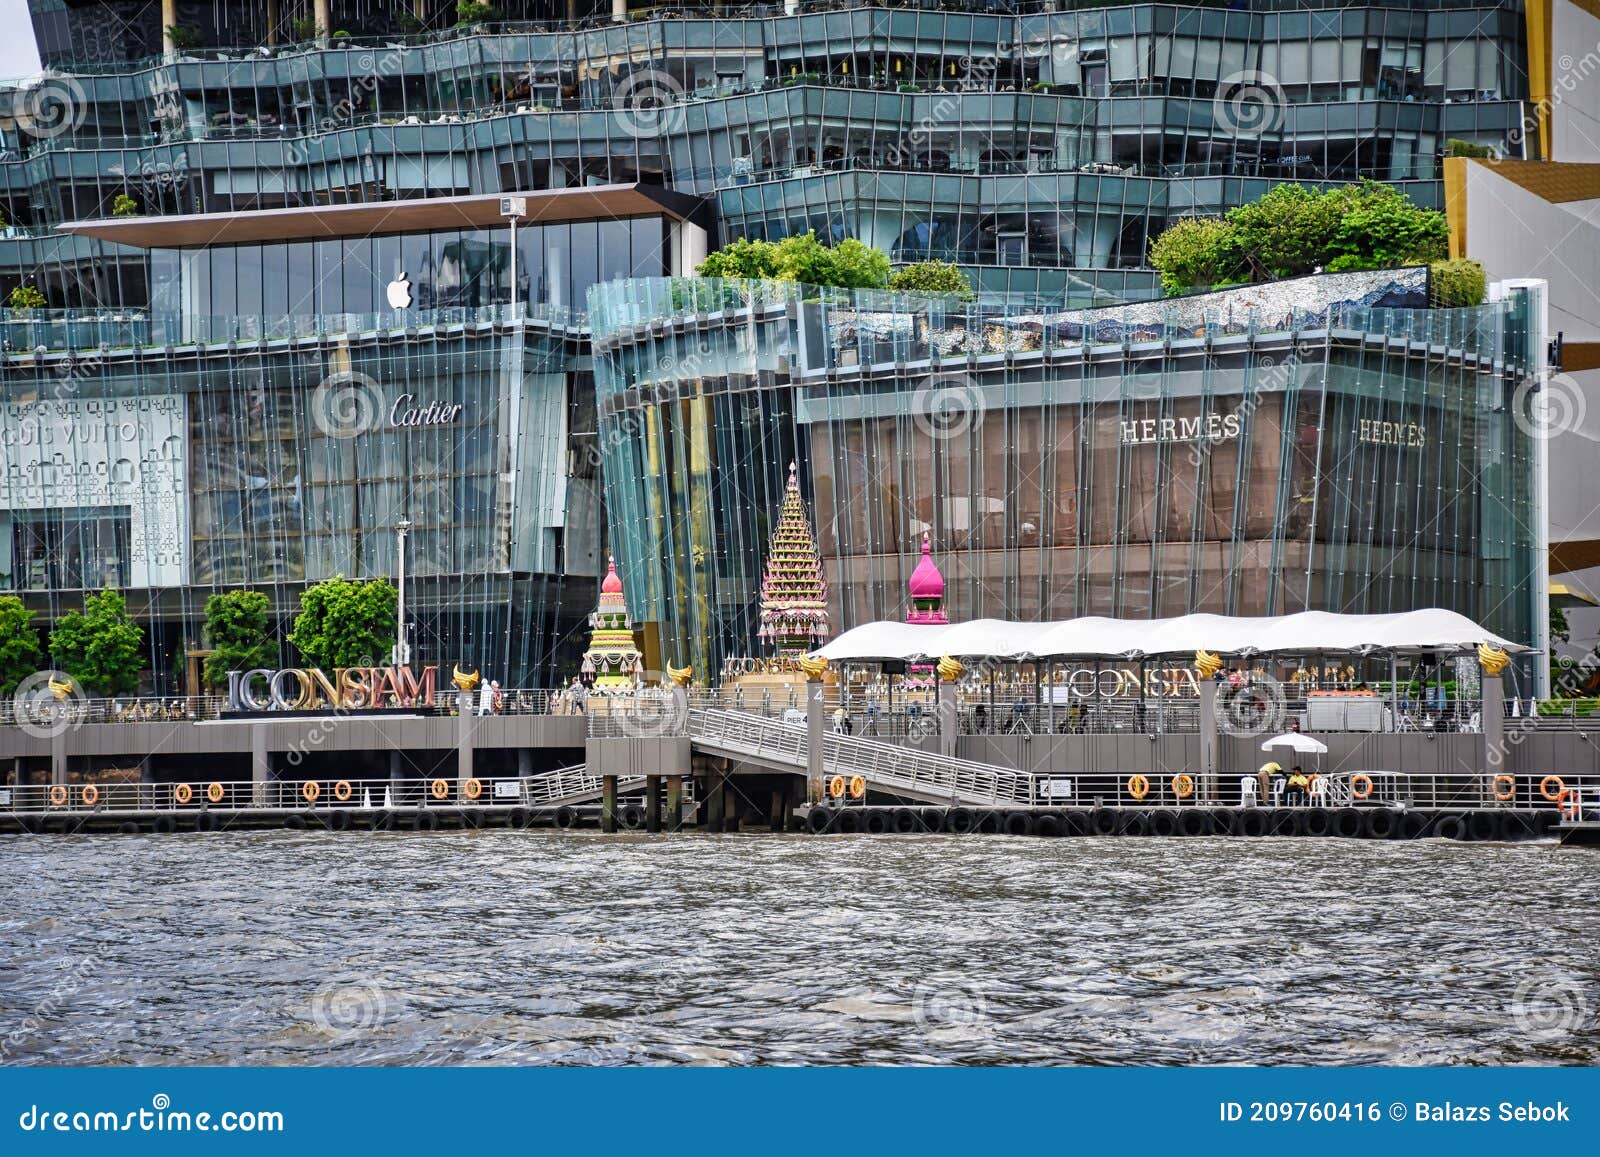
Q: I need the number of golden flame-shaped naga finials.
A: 7